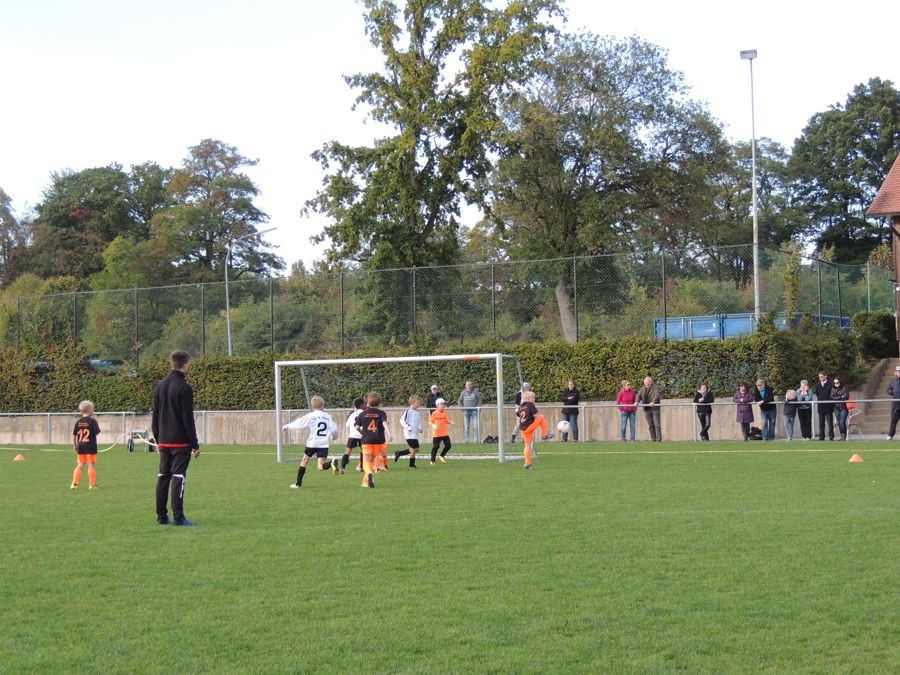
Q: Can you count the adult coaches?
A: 1